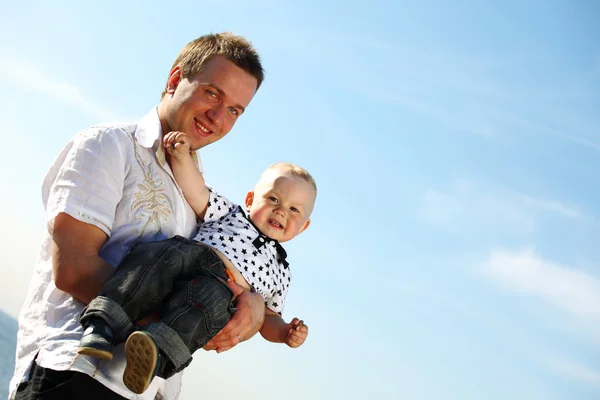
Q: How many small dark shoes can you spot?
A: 2